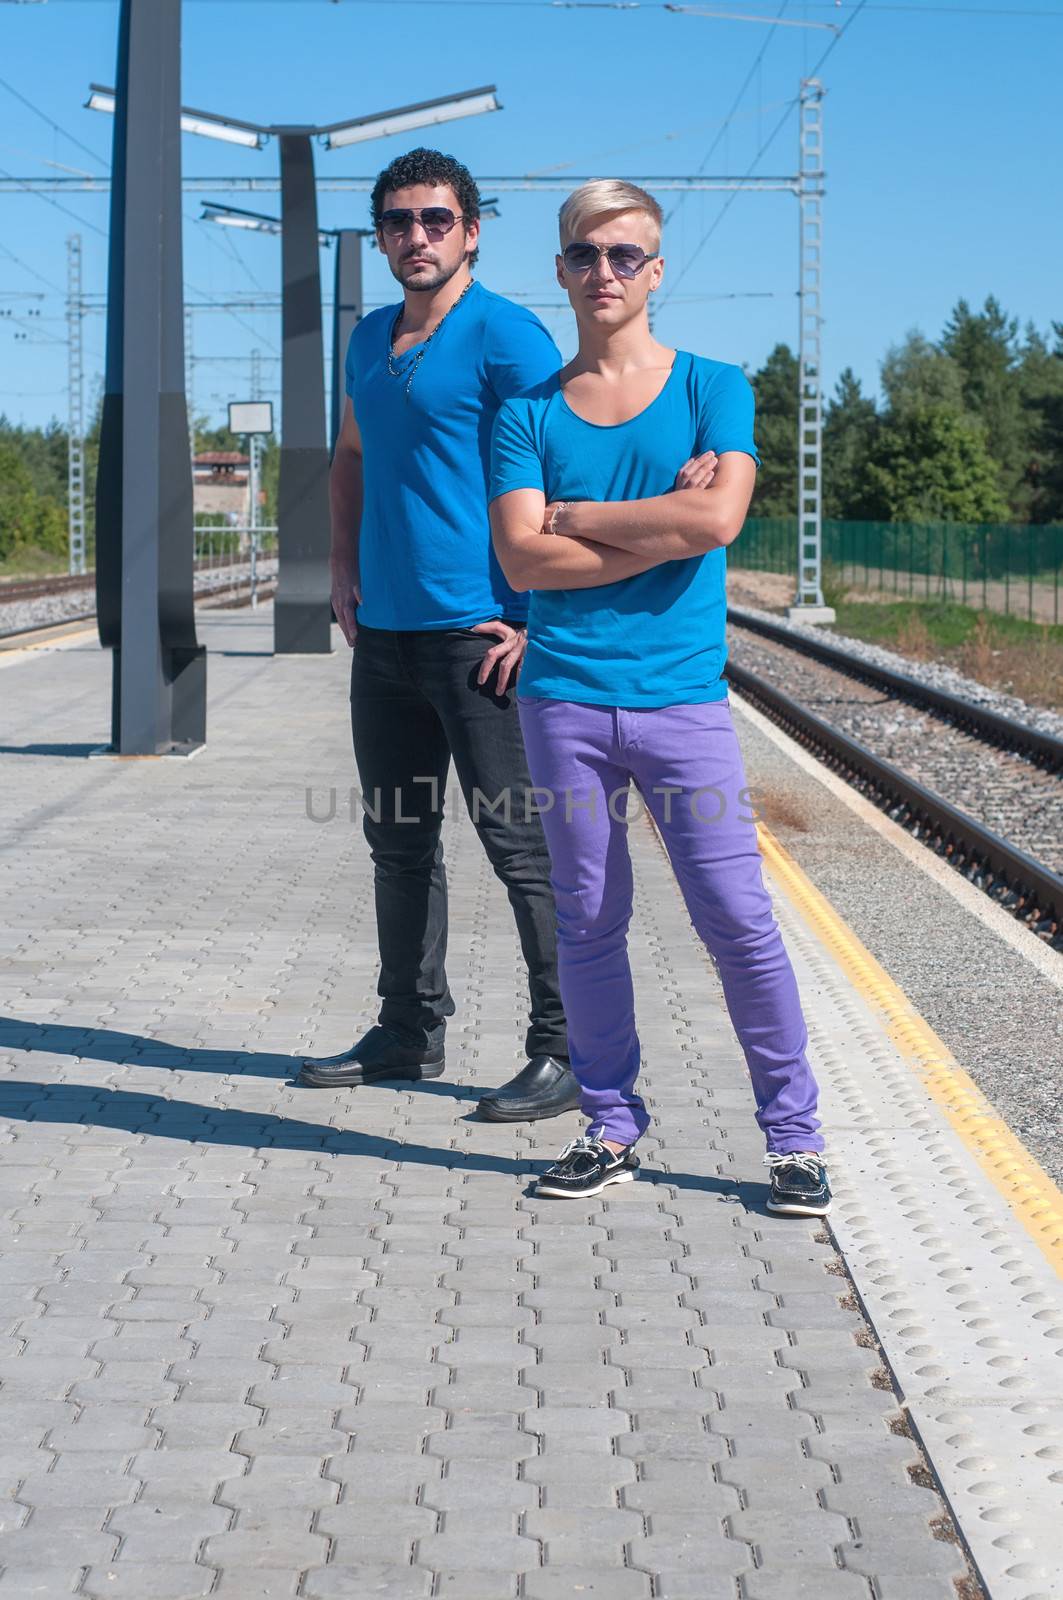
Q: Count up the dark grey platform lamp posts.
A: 3